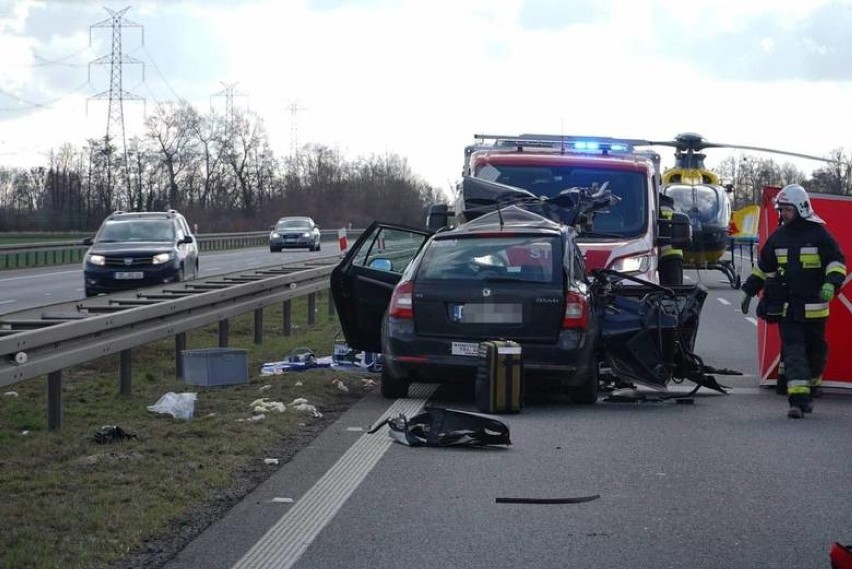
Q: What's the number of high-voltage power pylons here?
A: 3